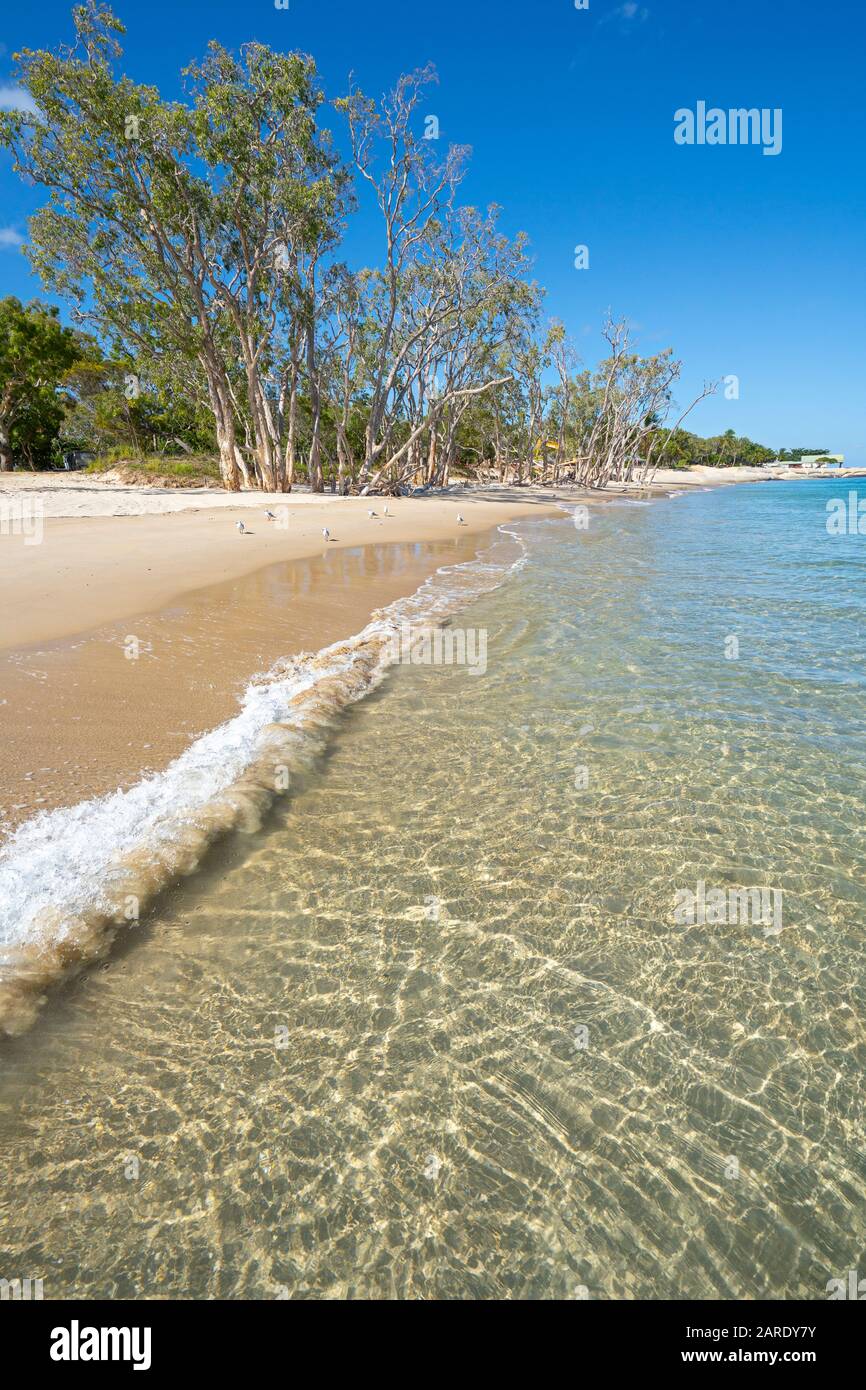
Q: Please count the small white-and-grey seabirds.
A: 6